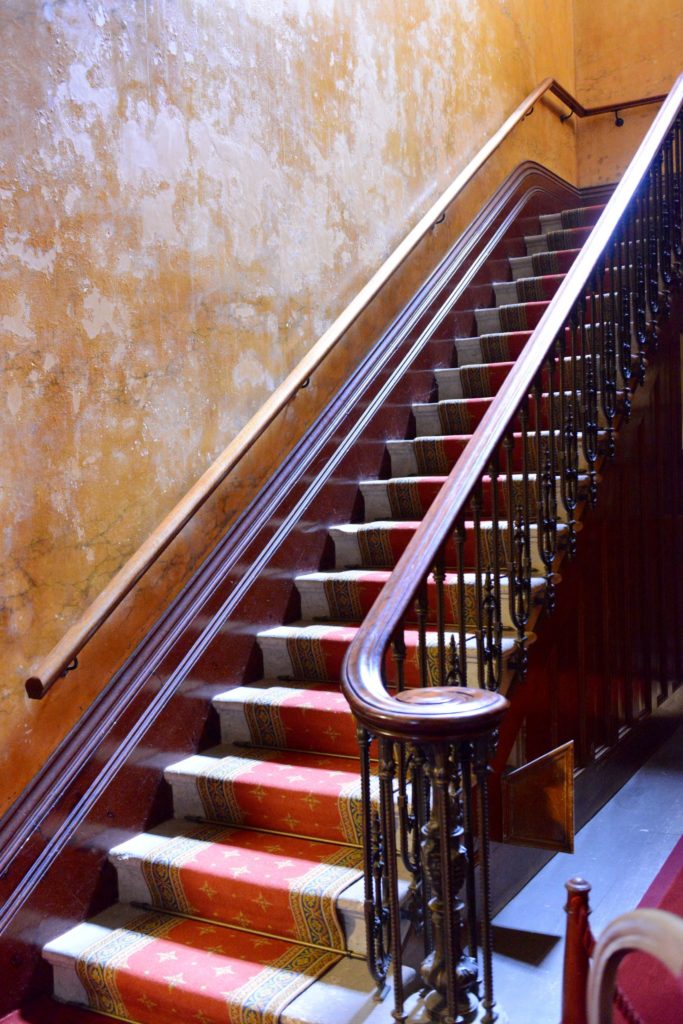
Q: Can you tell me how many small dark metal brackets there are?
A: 6